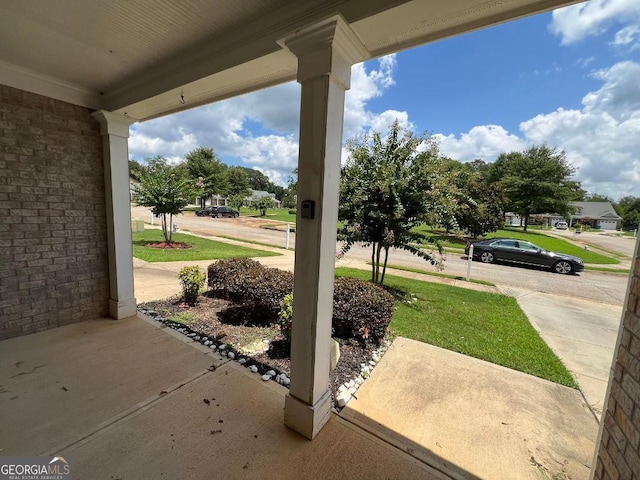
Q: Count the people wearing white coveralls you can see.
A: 0